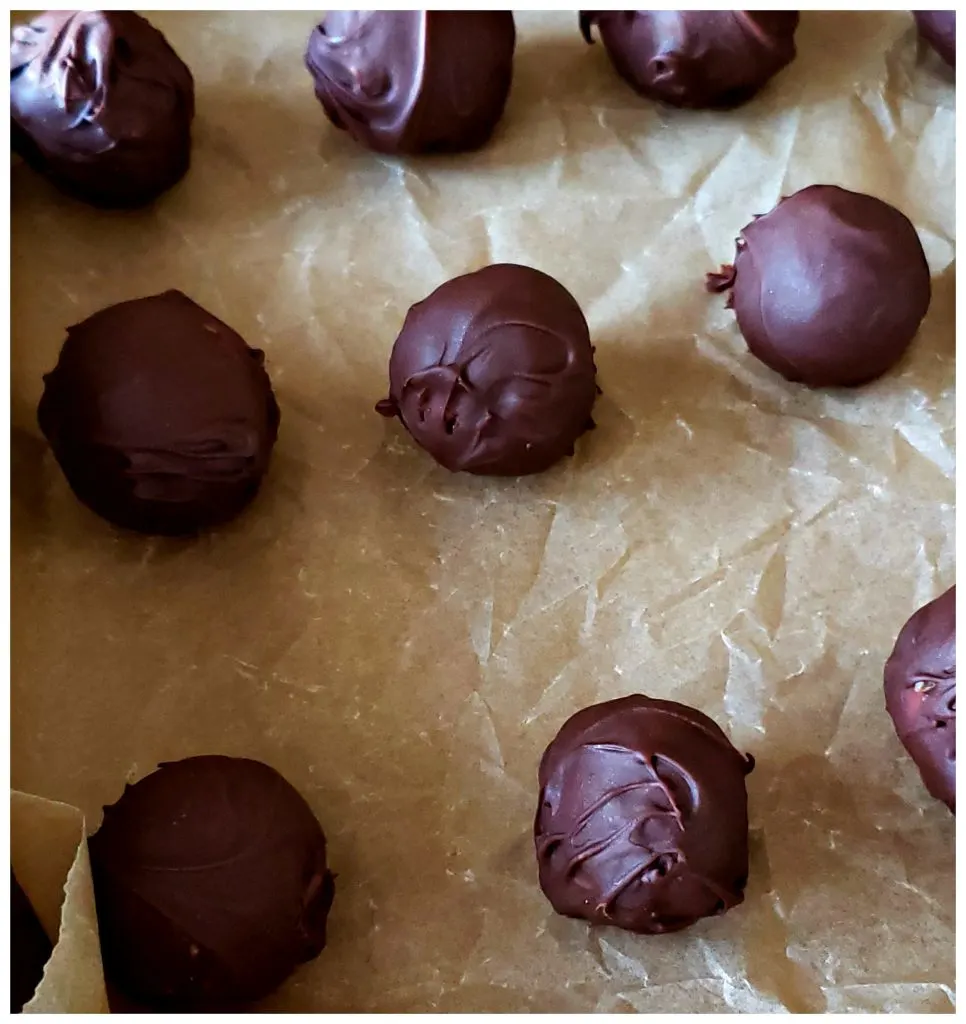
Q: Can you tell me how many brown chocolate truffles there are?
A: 10